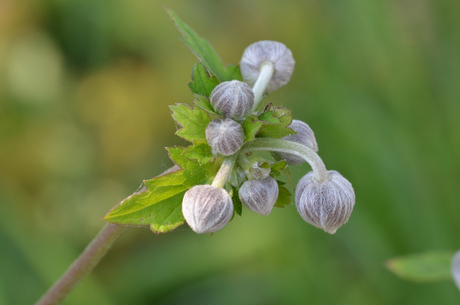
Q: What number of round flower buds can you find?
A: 7